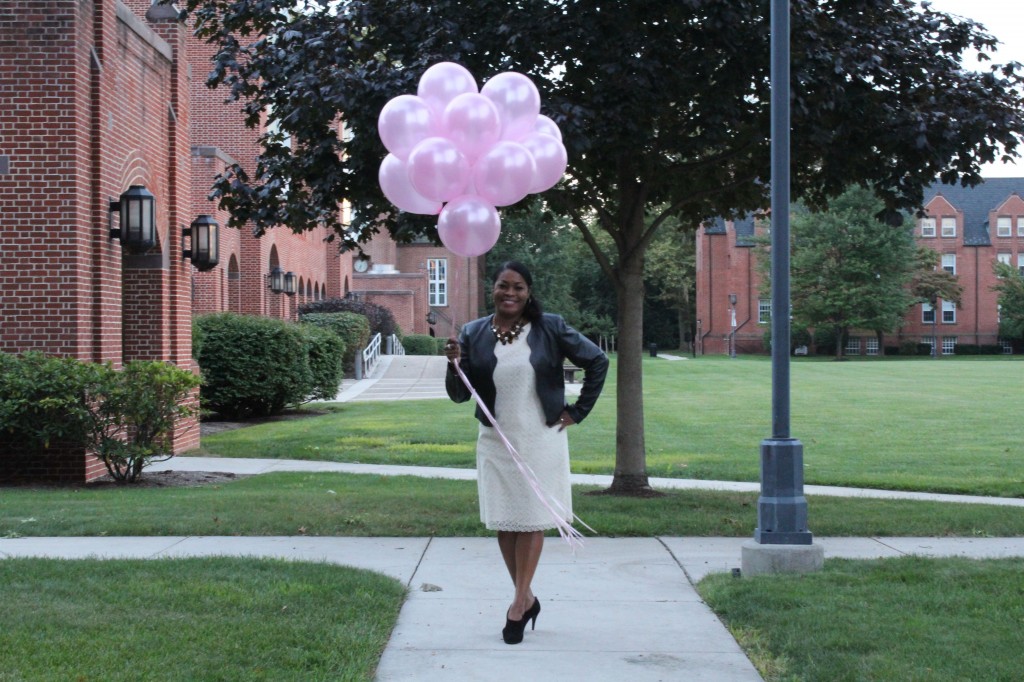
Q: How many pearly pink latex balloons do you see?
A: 10